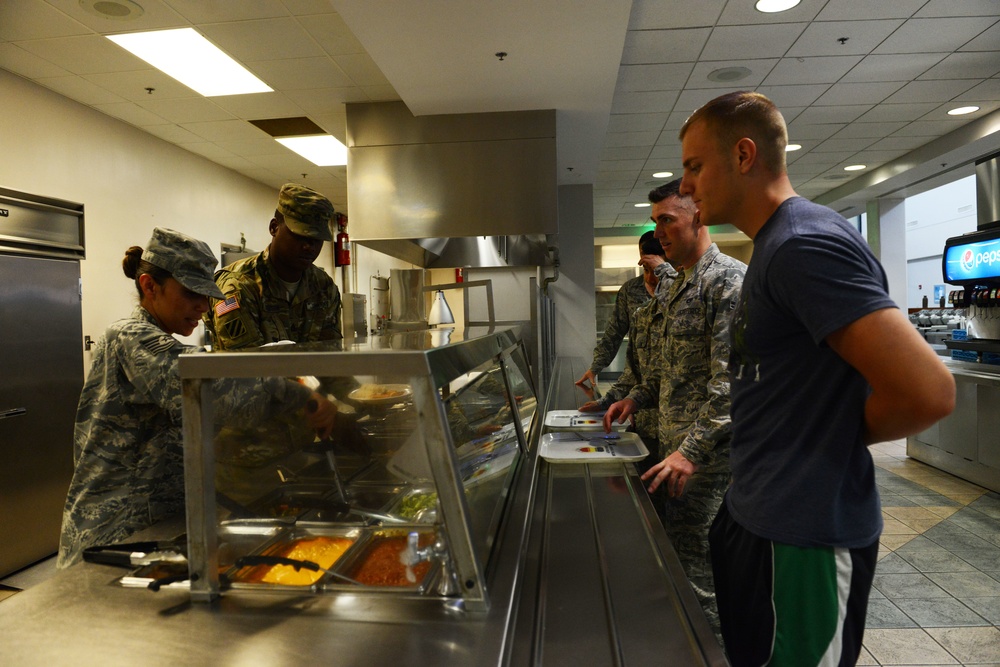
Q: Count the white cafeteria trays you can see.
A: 2